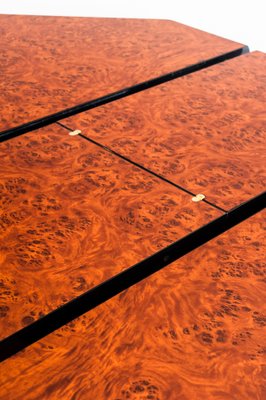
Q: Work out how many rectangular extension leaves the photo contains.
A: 2